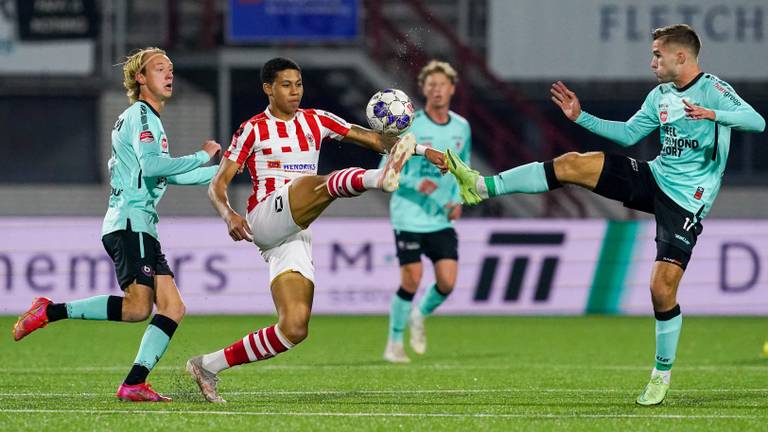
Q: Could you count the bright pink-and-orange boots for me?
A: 2